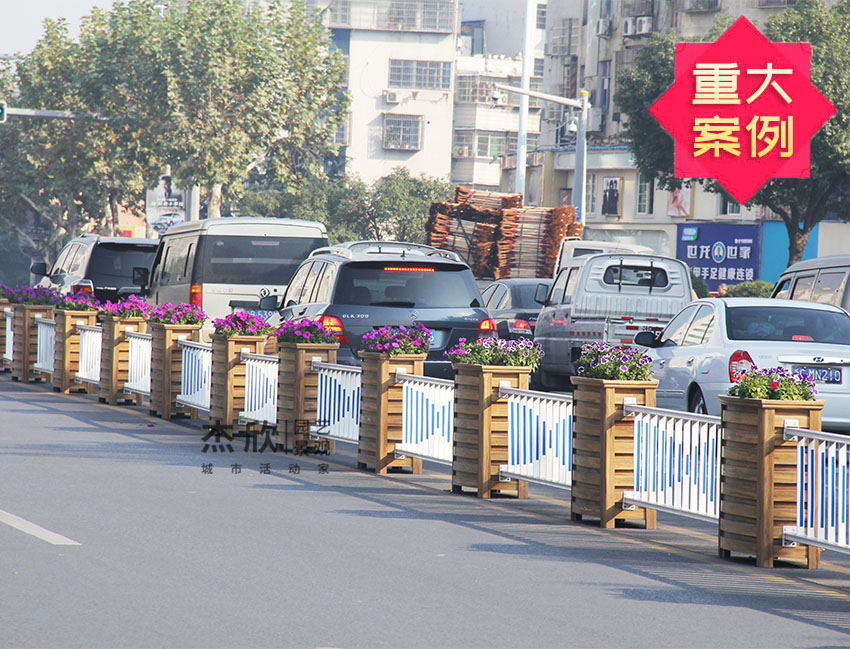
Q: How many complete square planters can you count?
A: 10